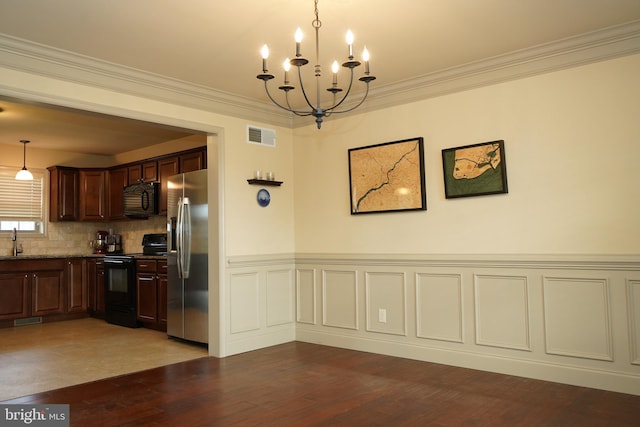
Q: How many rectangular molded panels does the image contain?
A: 9